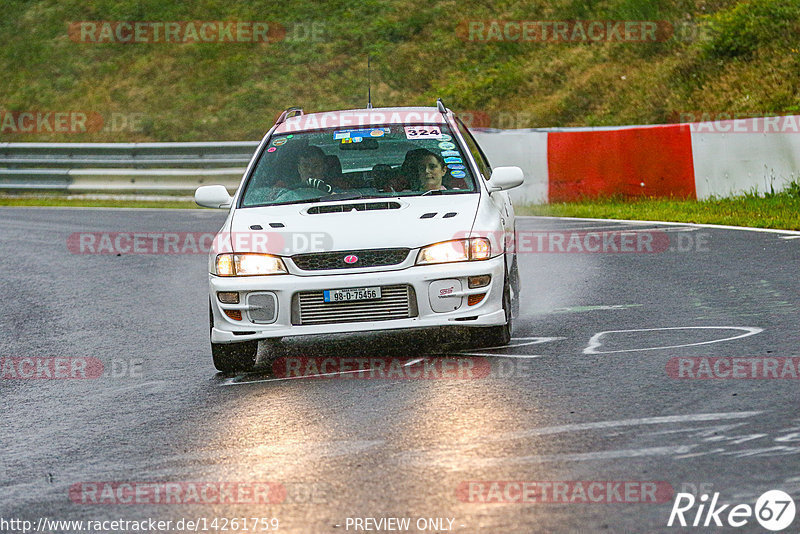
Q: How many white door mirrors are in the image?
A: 2